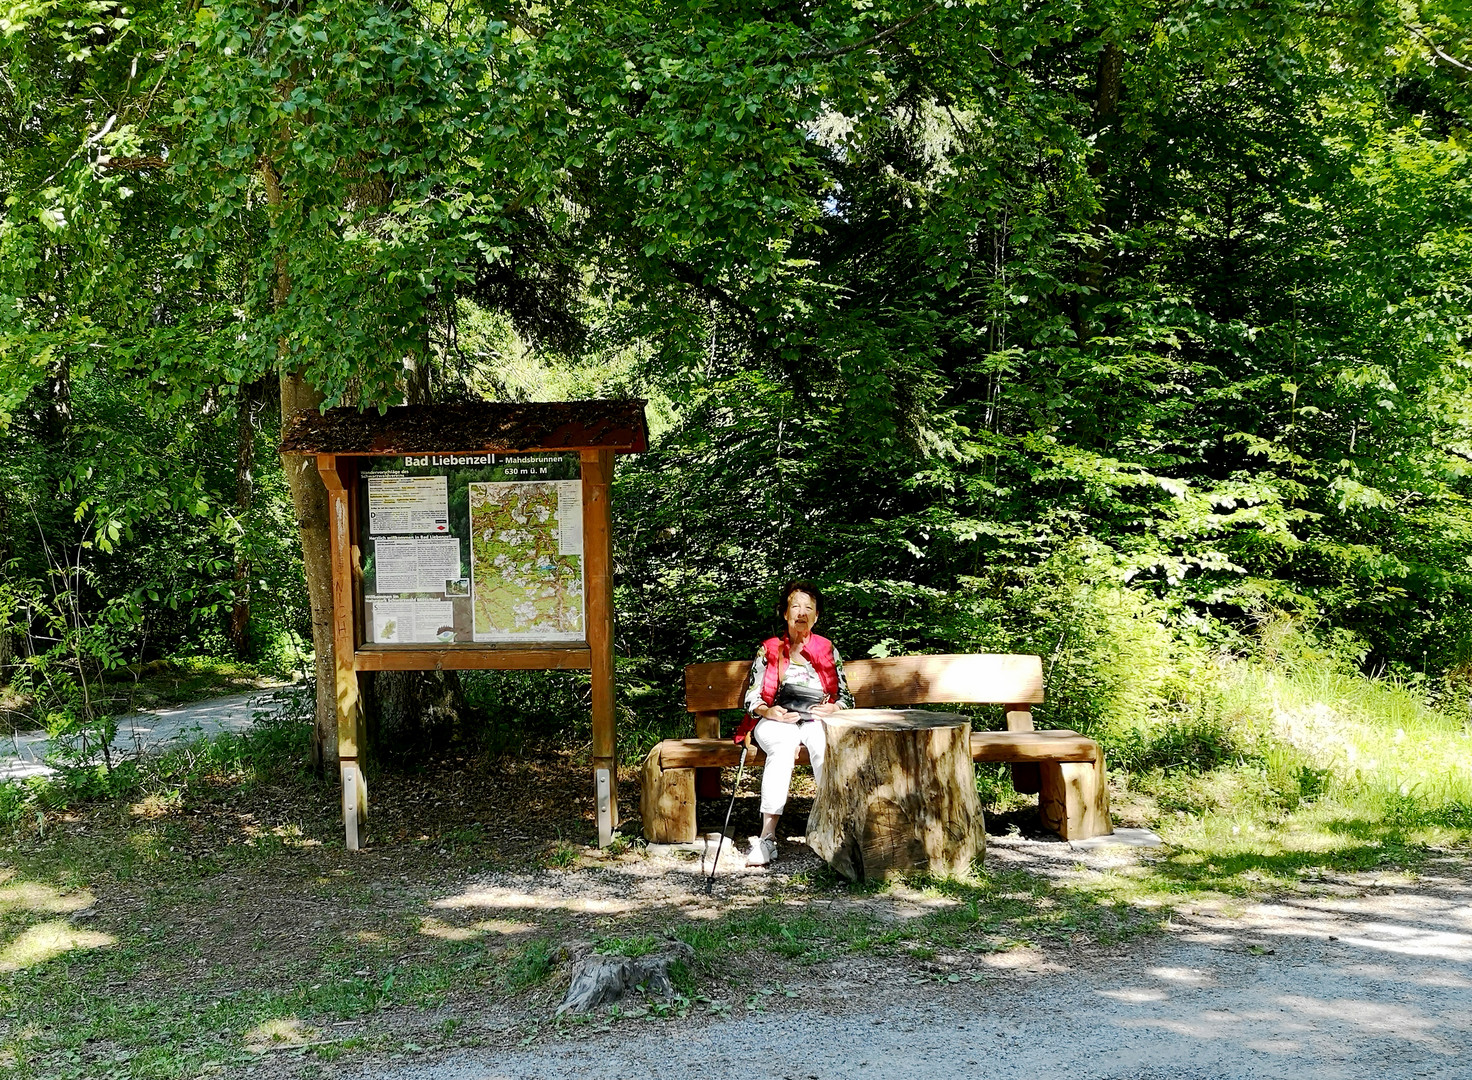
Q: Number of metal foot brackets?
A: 2